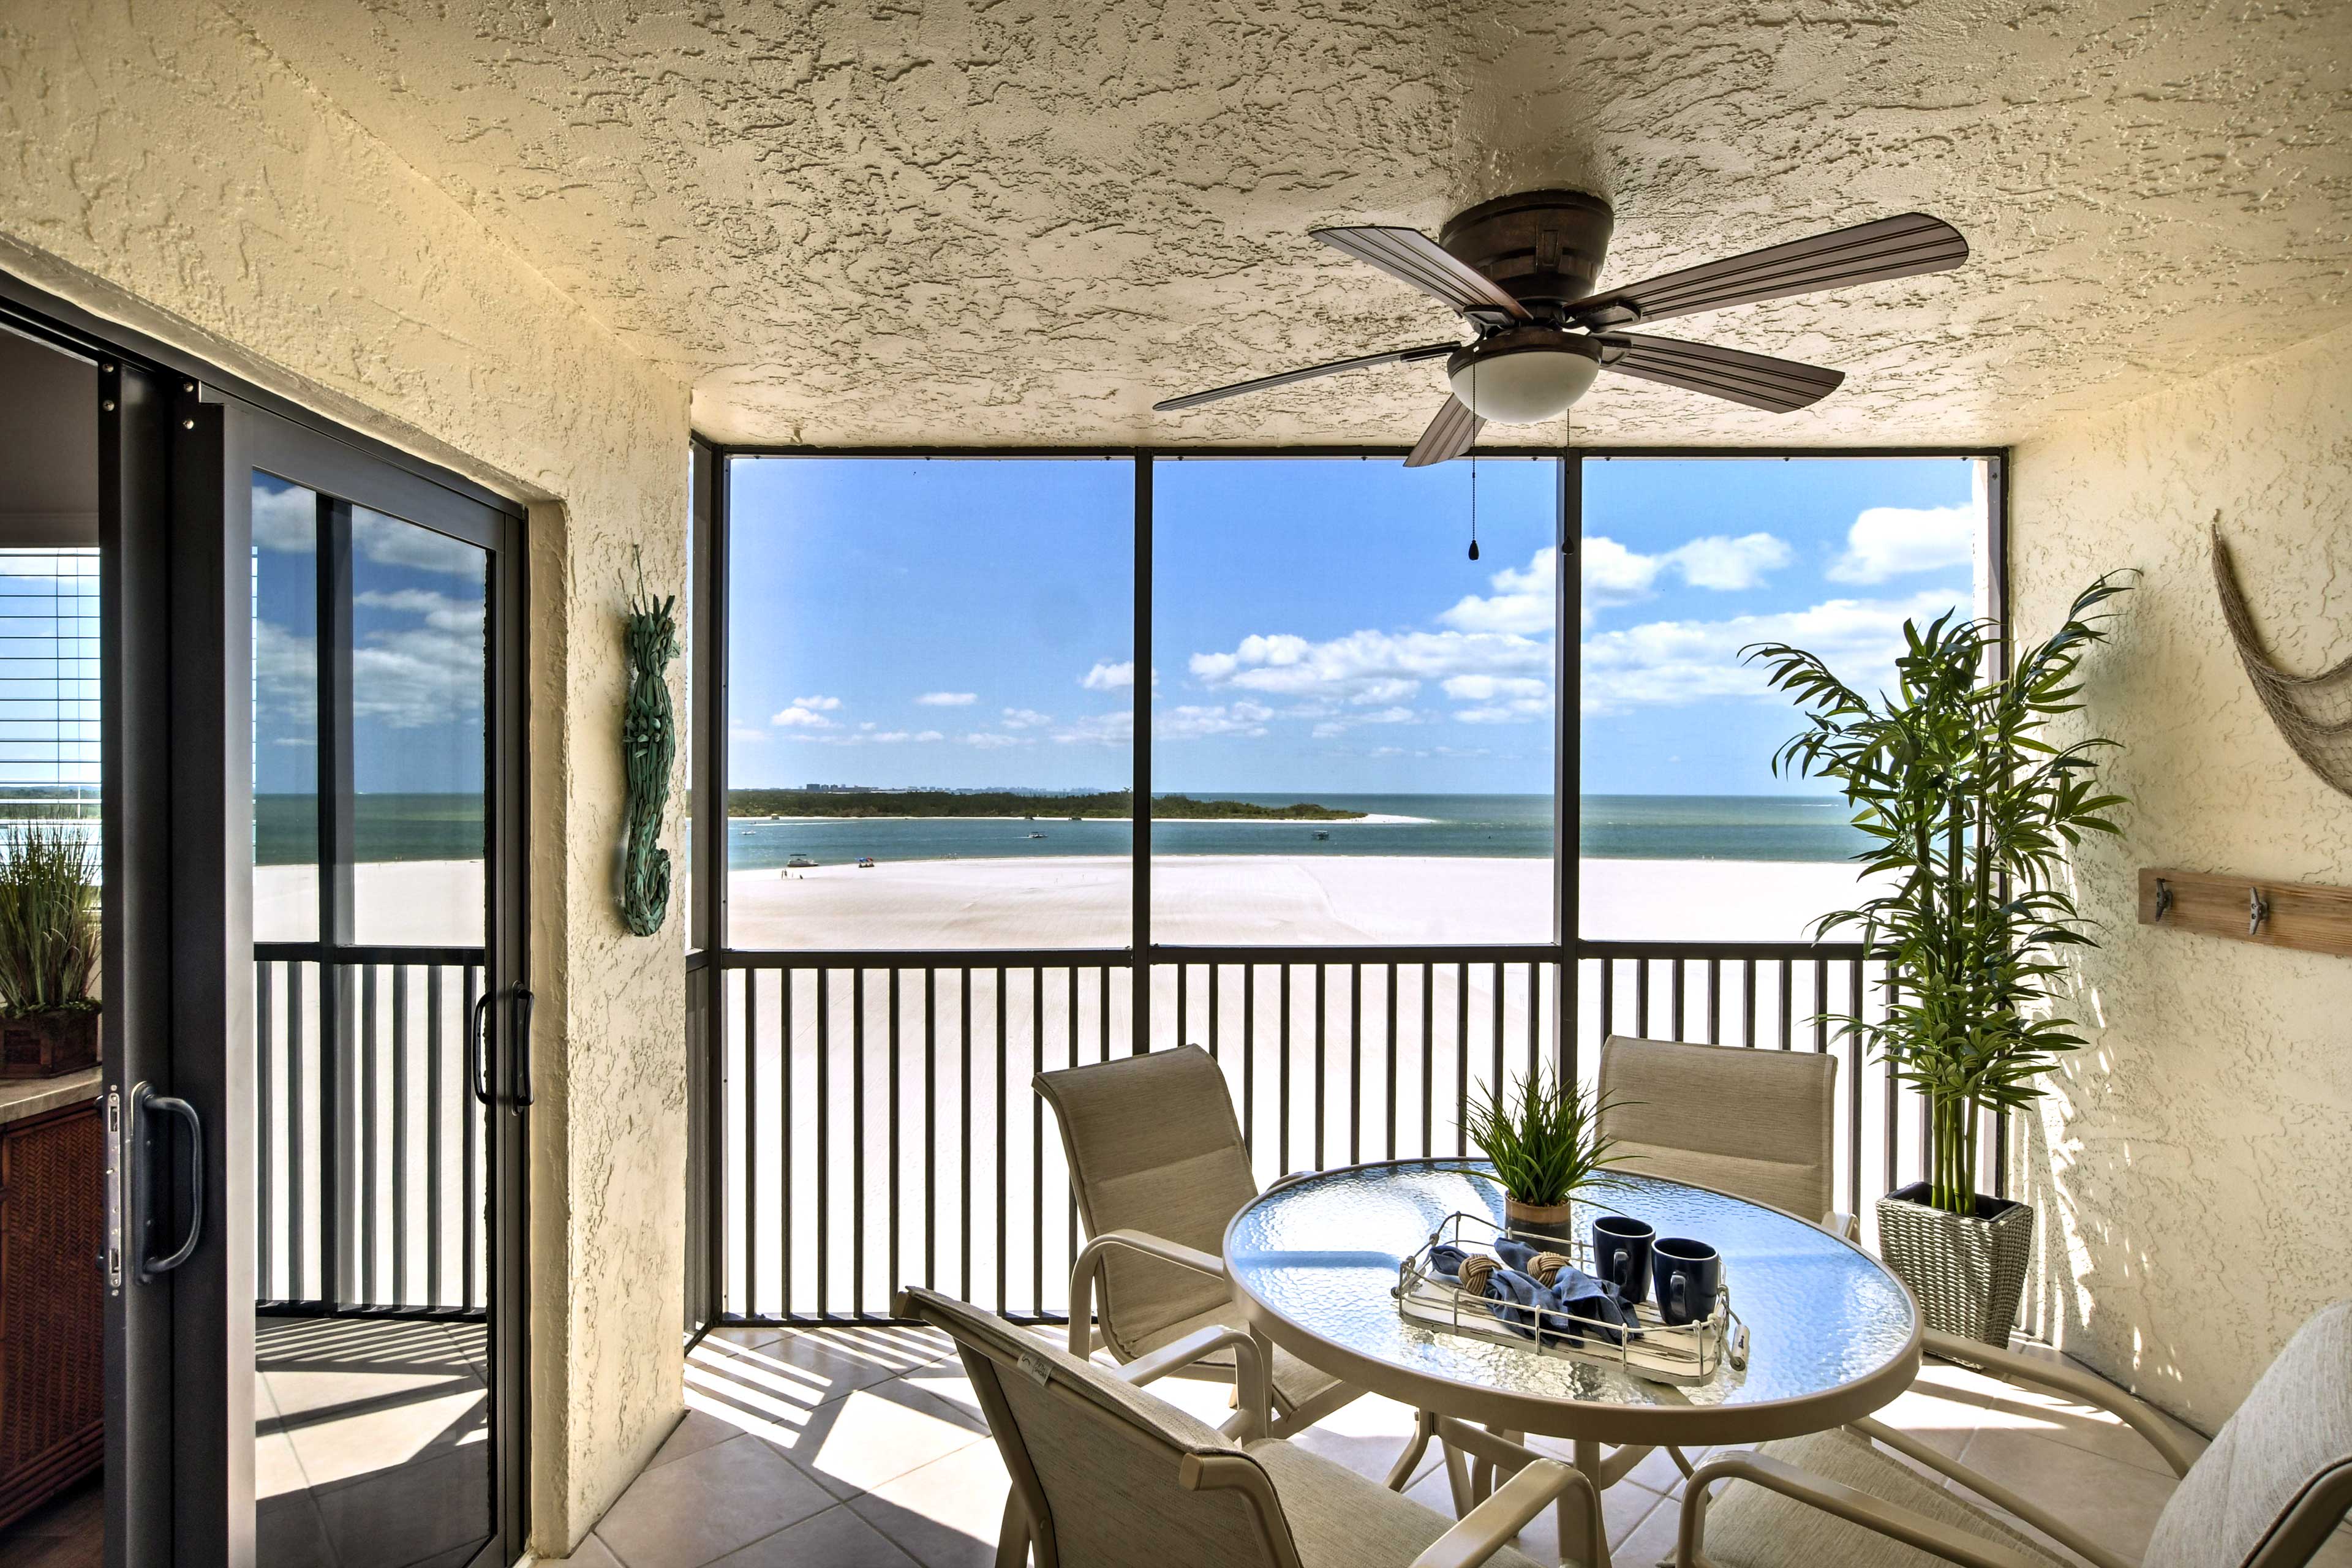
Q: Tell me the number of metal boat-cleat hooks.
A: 2